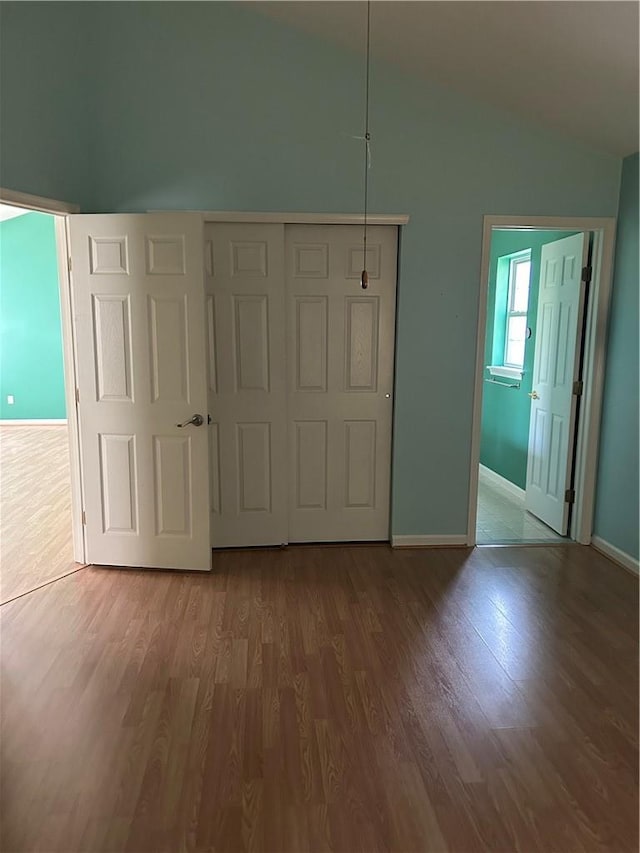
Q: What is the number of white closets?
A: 1